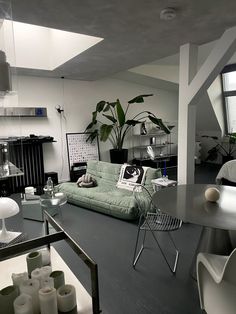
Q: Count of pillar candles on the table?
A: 12